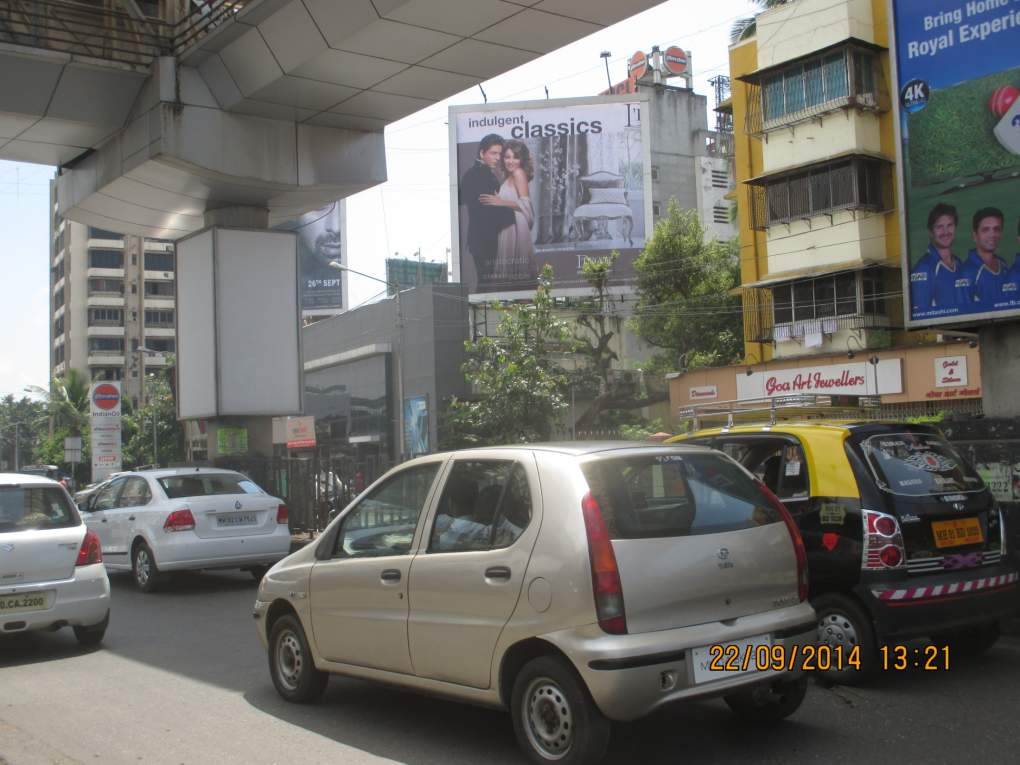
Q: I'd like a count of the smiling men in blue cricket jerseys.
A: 2